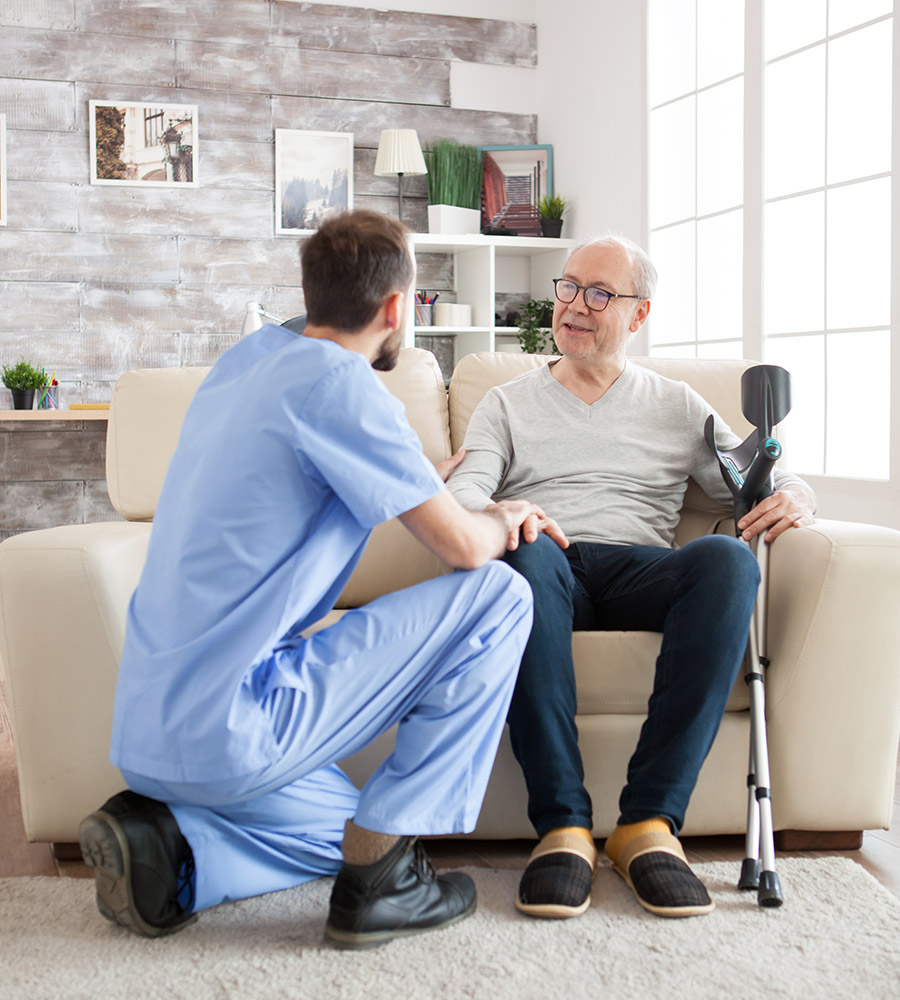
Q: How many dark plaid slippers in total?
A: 2